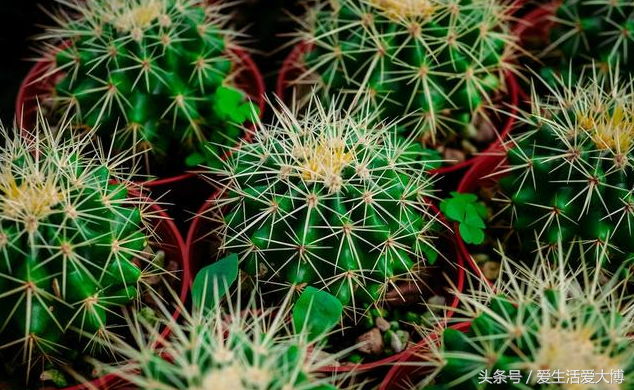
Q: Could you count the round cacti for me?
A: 8